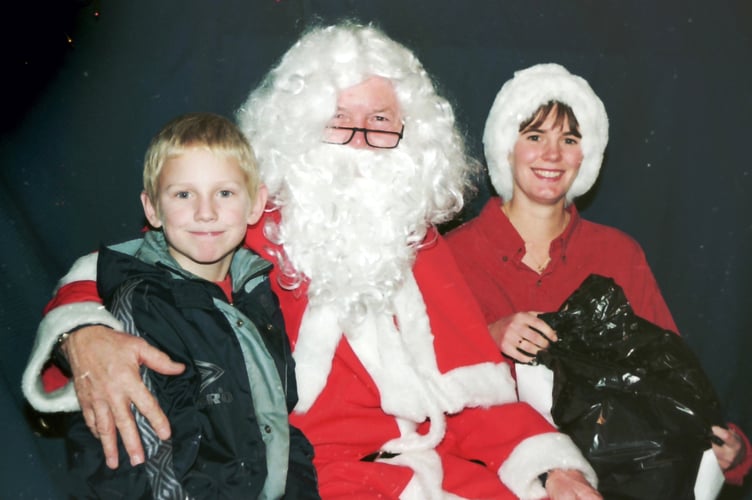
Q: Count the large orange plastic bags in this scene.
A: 0